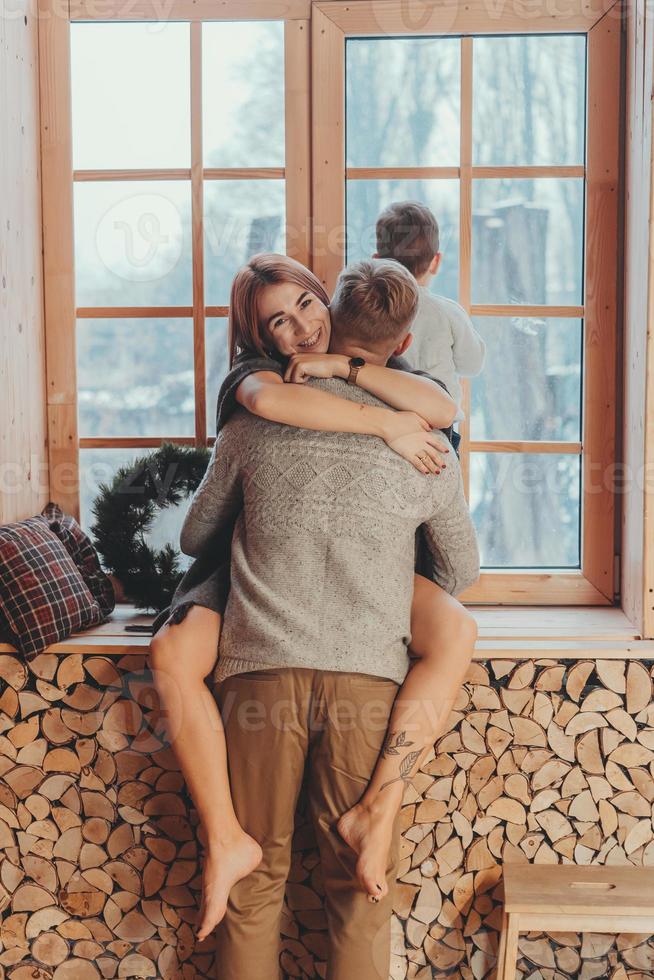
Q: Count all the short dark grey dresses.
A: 1